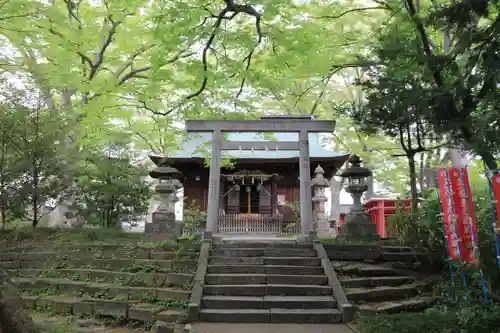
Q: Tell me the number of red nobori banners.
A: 3